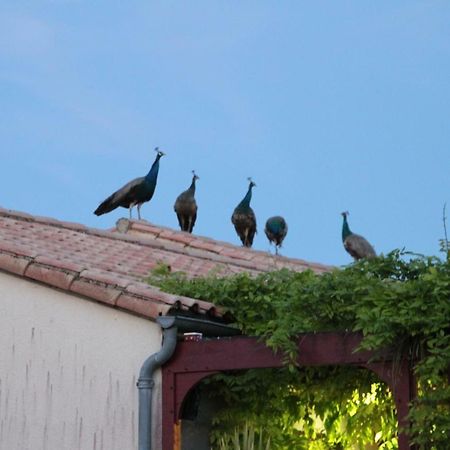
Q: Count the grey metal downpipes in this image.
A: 1